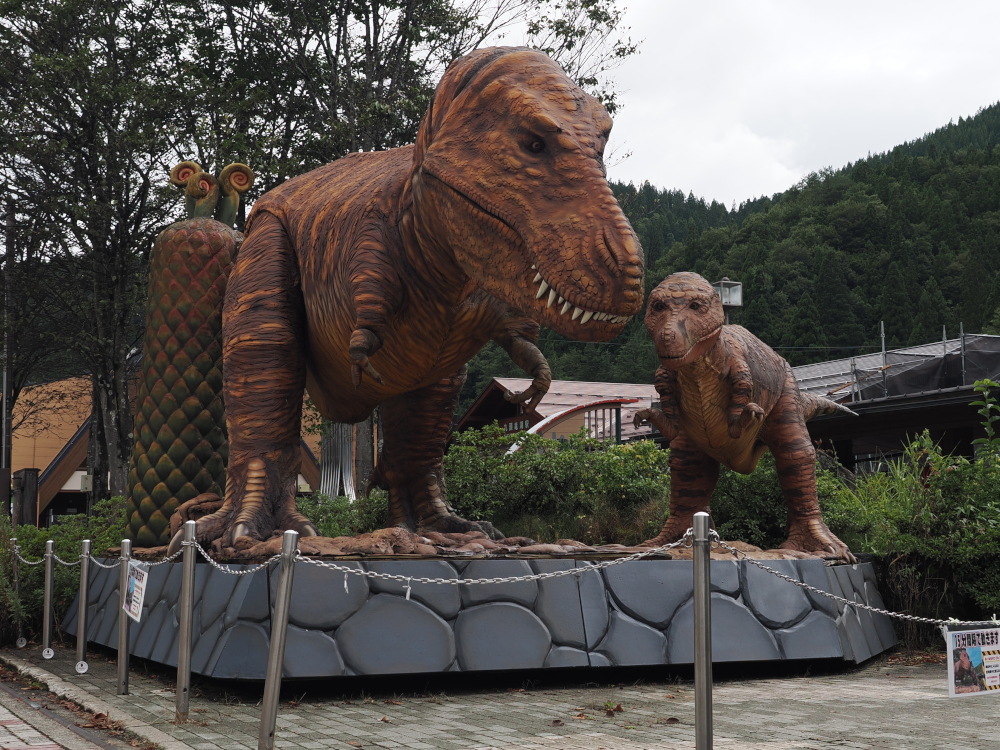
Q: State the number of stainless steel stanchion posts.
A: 7